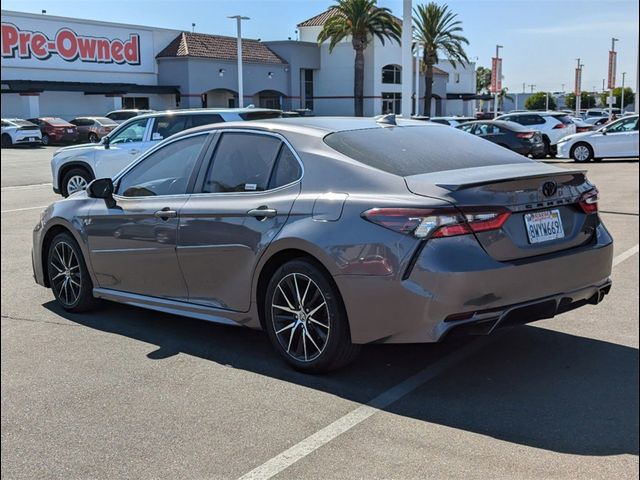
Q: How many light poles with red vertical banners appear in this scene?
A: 3